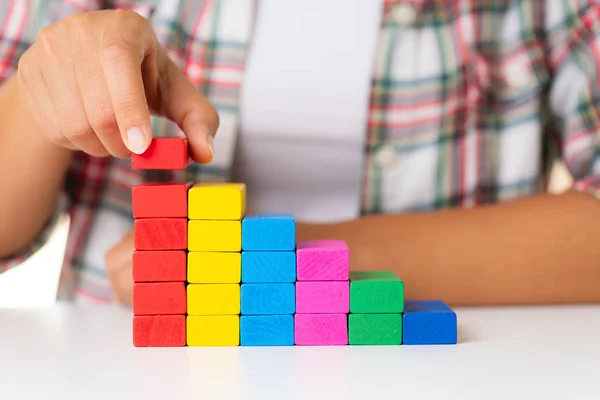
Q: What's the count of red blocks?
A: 6